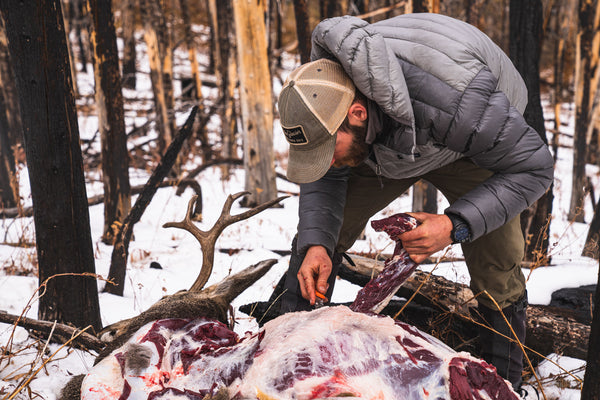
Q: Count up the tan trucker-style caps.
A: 1